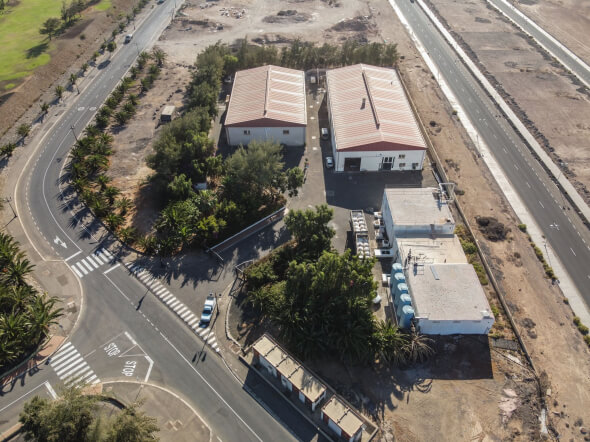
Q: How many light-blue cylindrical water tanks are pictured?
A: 5